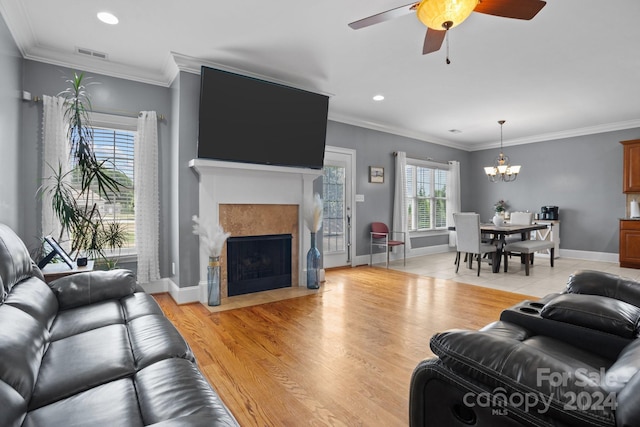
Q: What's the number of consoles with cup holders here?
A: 1